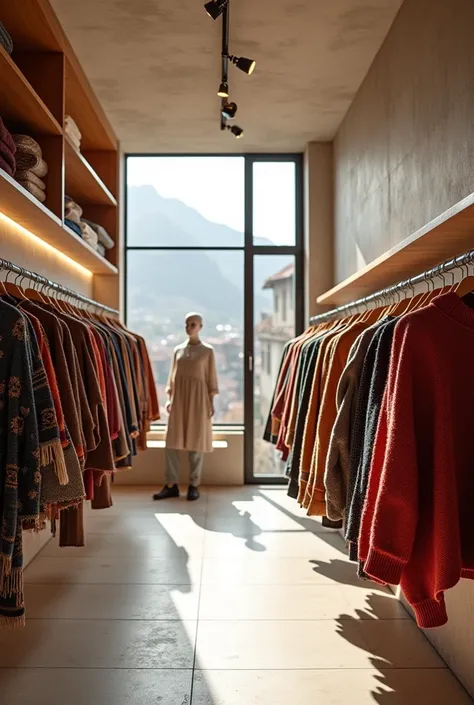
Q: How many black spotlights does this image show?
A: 5